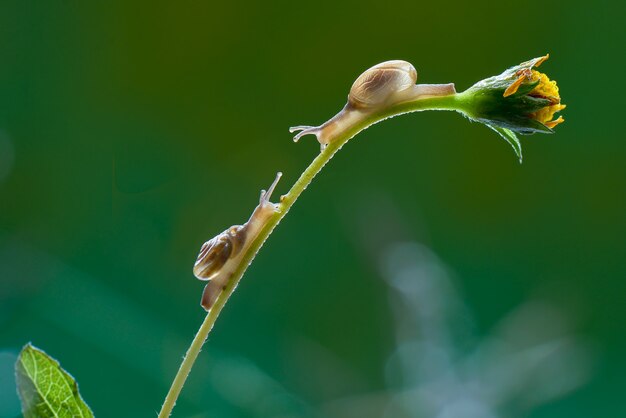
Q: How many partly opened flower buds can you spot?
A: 1